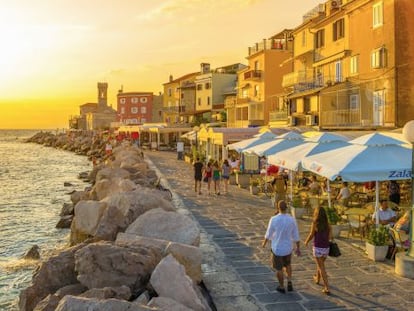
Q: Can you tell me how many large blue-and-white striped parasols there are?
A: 4